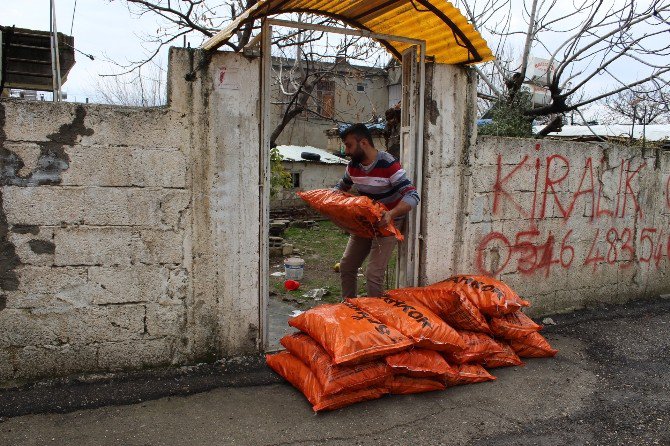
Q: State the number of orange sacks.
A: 14